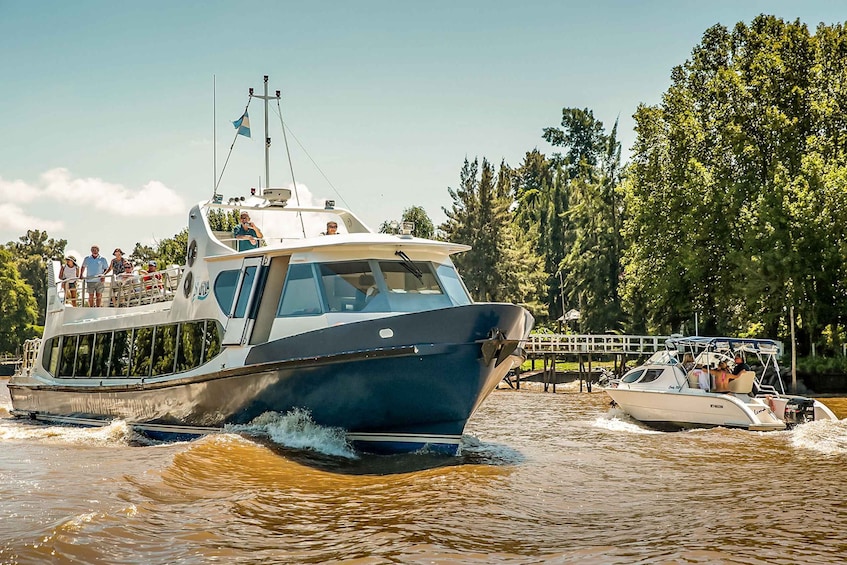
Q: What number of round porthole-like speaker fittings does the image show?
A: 2